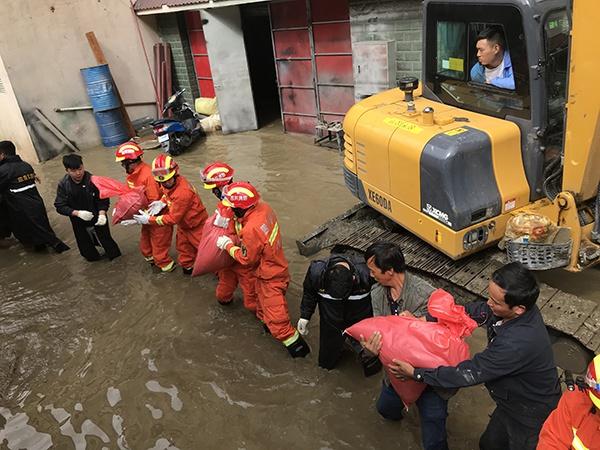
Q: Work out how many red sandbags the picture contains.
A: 3